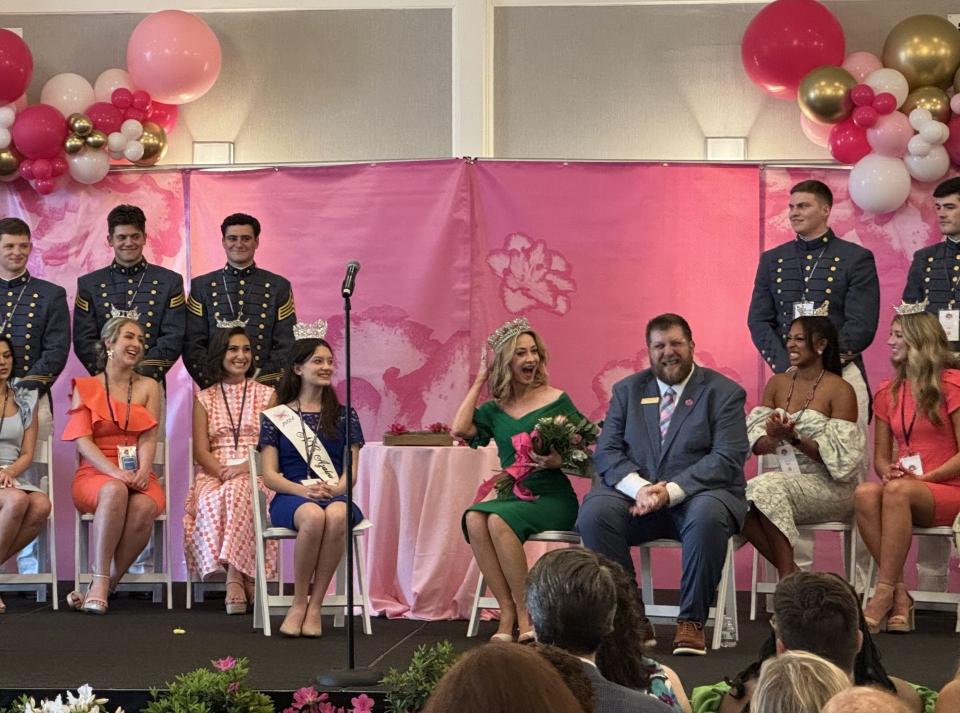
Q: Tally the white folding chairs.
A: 8